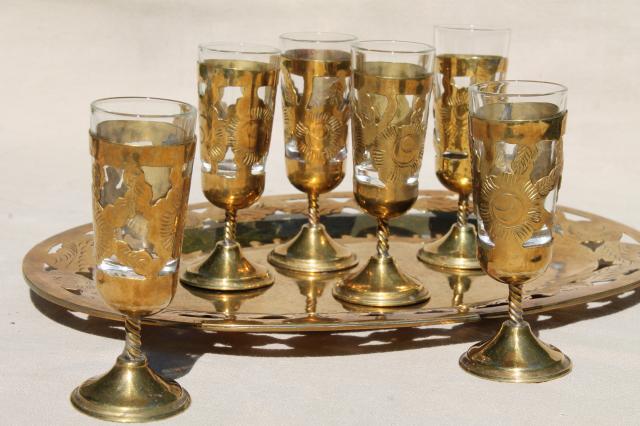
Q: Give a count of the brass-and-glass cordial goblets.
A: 6